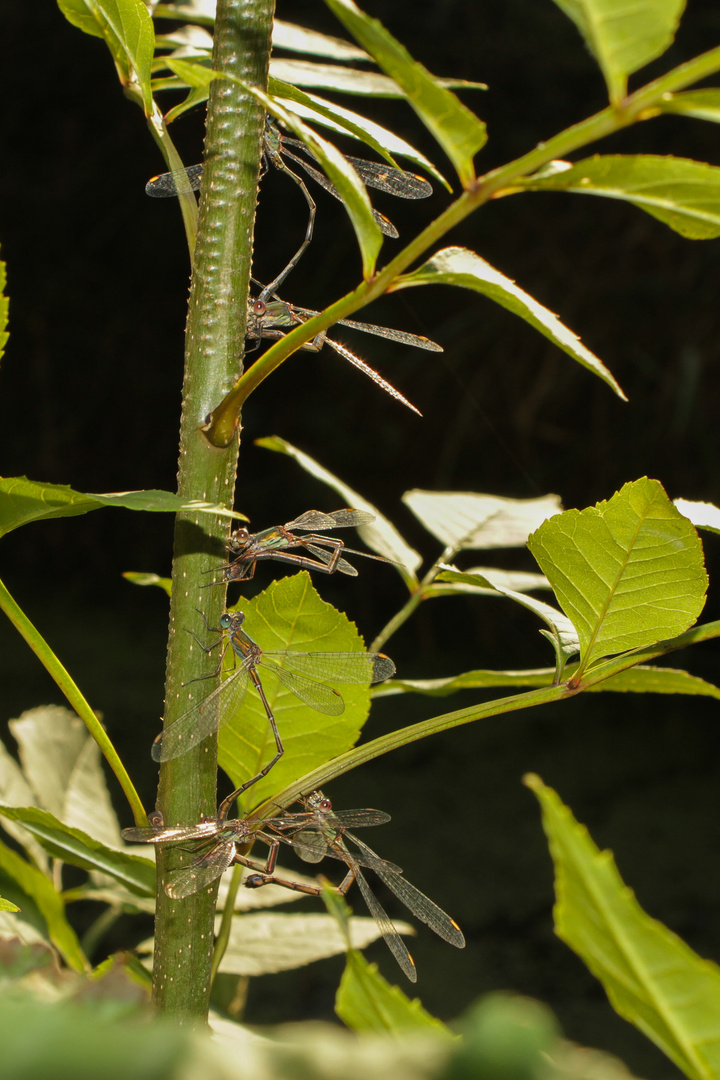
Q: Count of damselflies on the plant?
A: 6